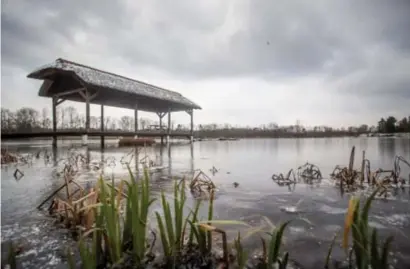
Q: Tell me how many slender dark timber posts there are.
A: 7